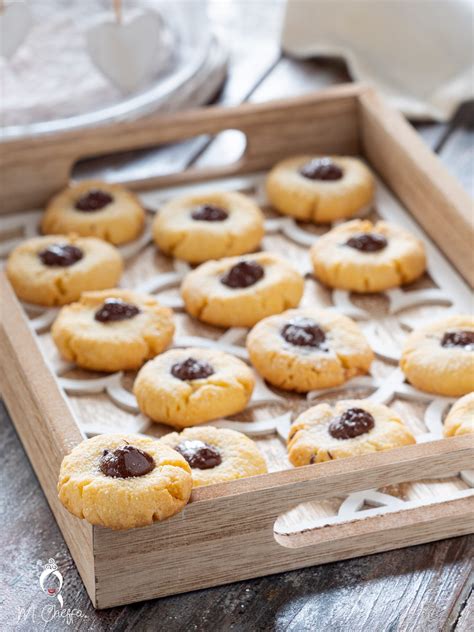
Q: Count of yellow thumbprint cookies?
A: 14